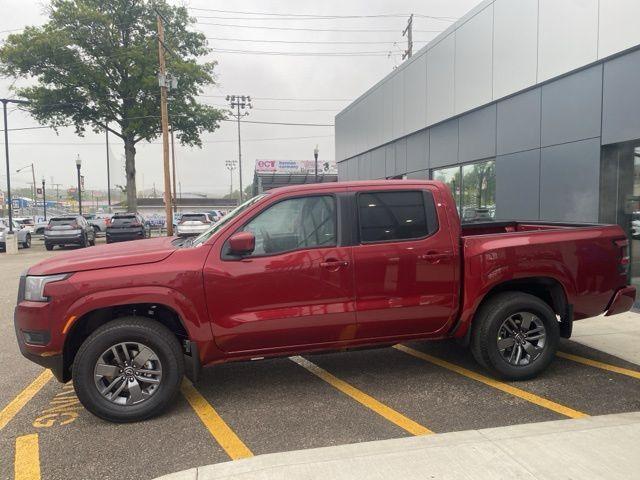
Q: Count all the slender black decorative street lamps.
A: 3